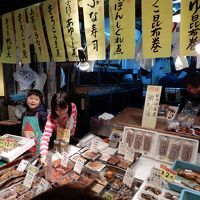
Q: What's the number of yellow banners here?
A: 9